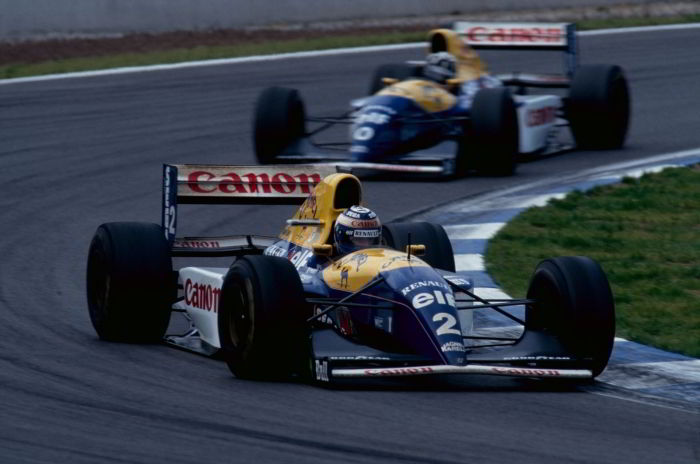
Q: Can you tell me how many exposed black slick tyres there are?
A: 8